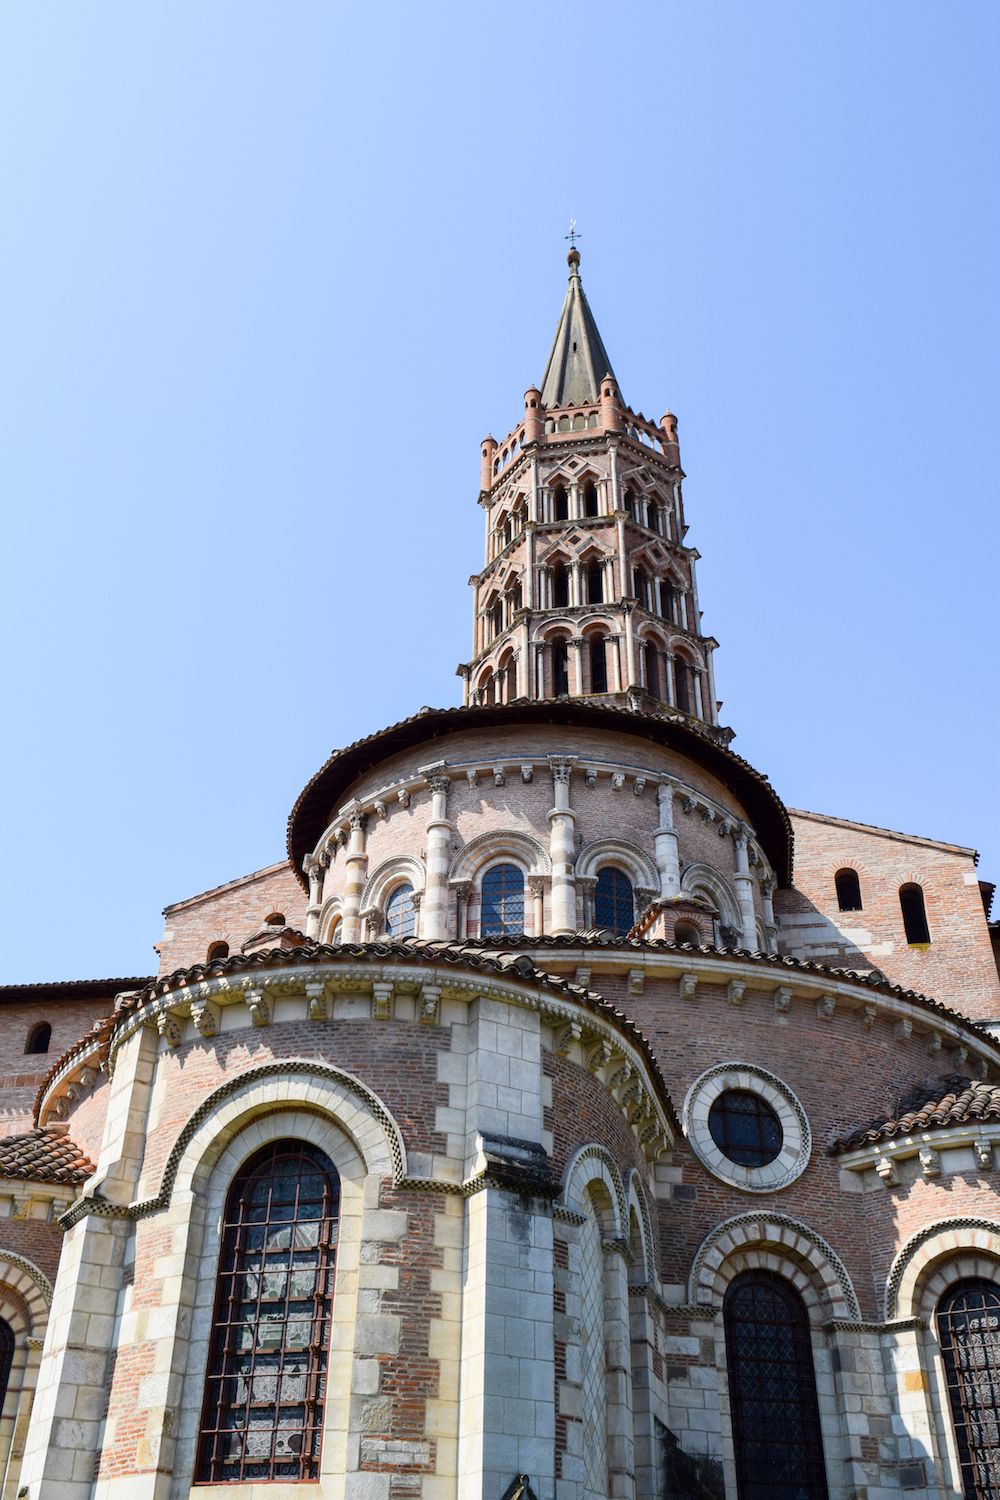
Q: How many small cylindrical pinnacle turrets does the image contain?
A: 4